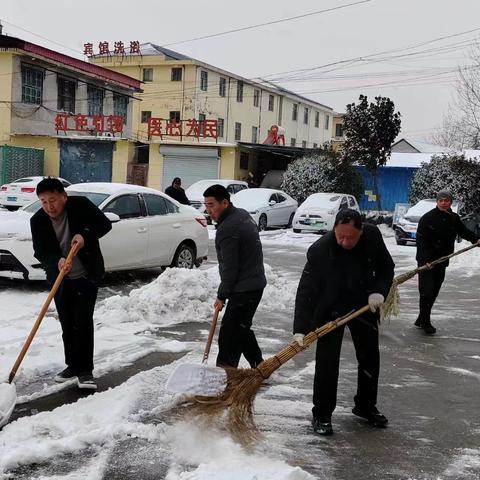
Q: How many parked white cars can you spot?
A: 6